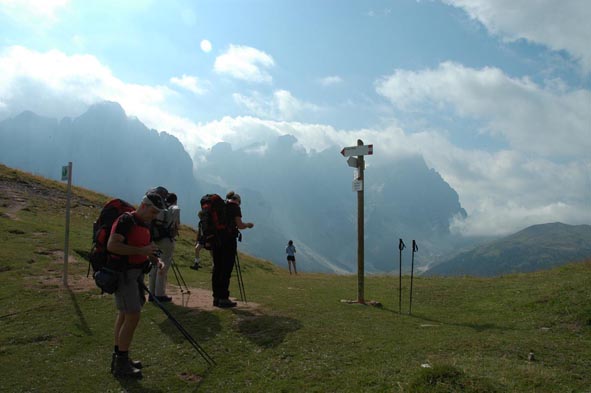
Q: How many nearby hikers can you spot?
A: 3